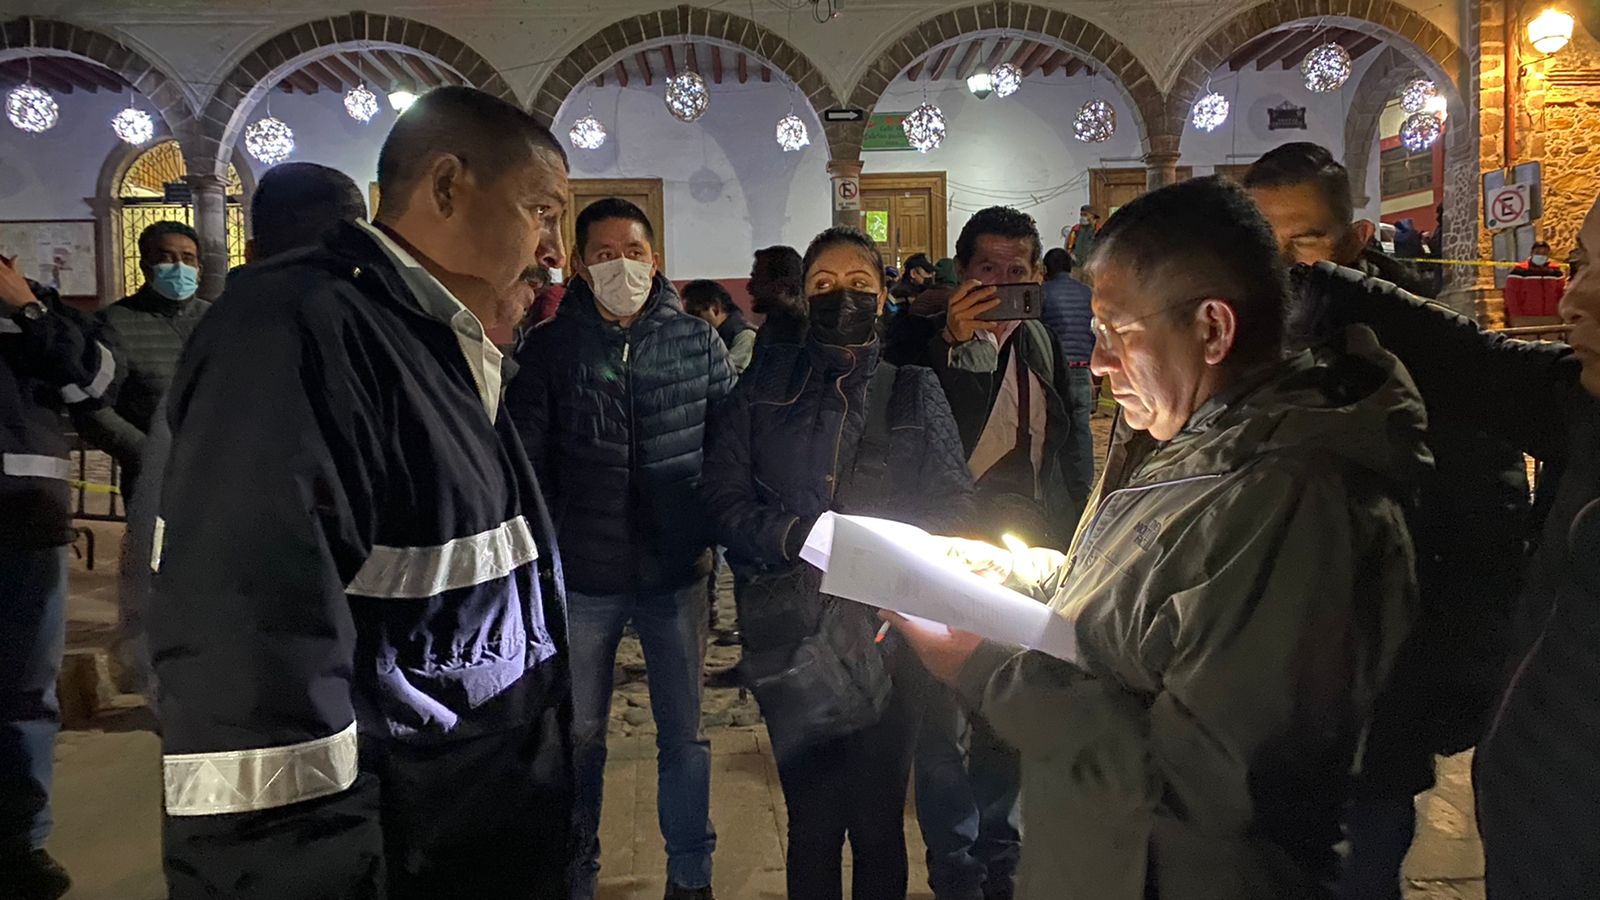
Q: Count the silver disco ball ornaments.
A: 14